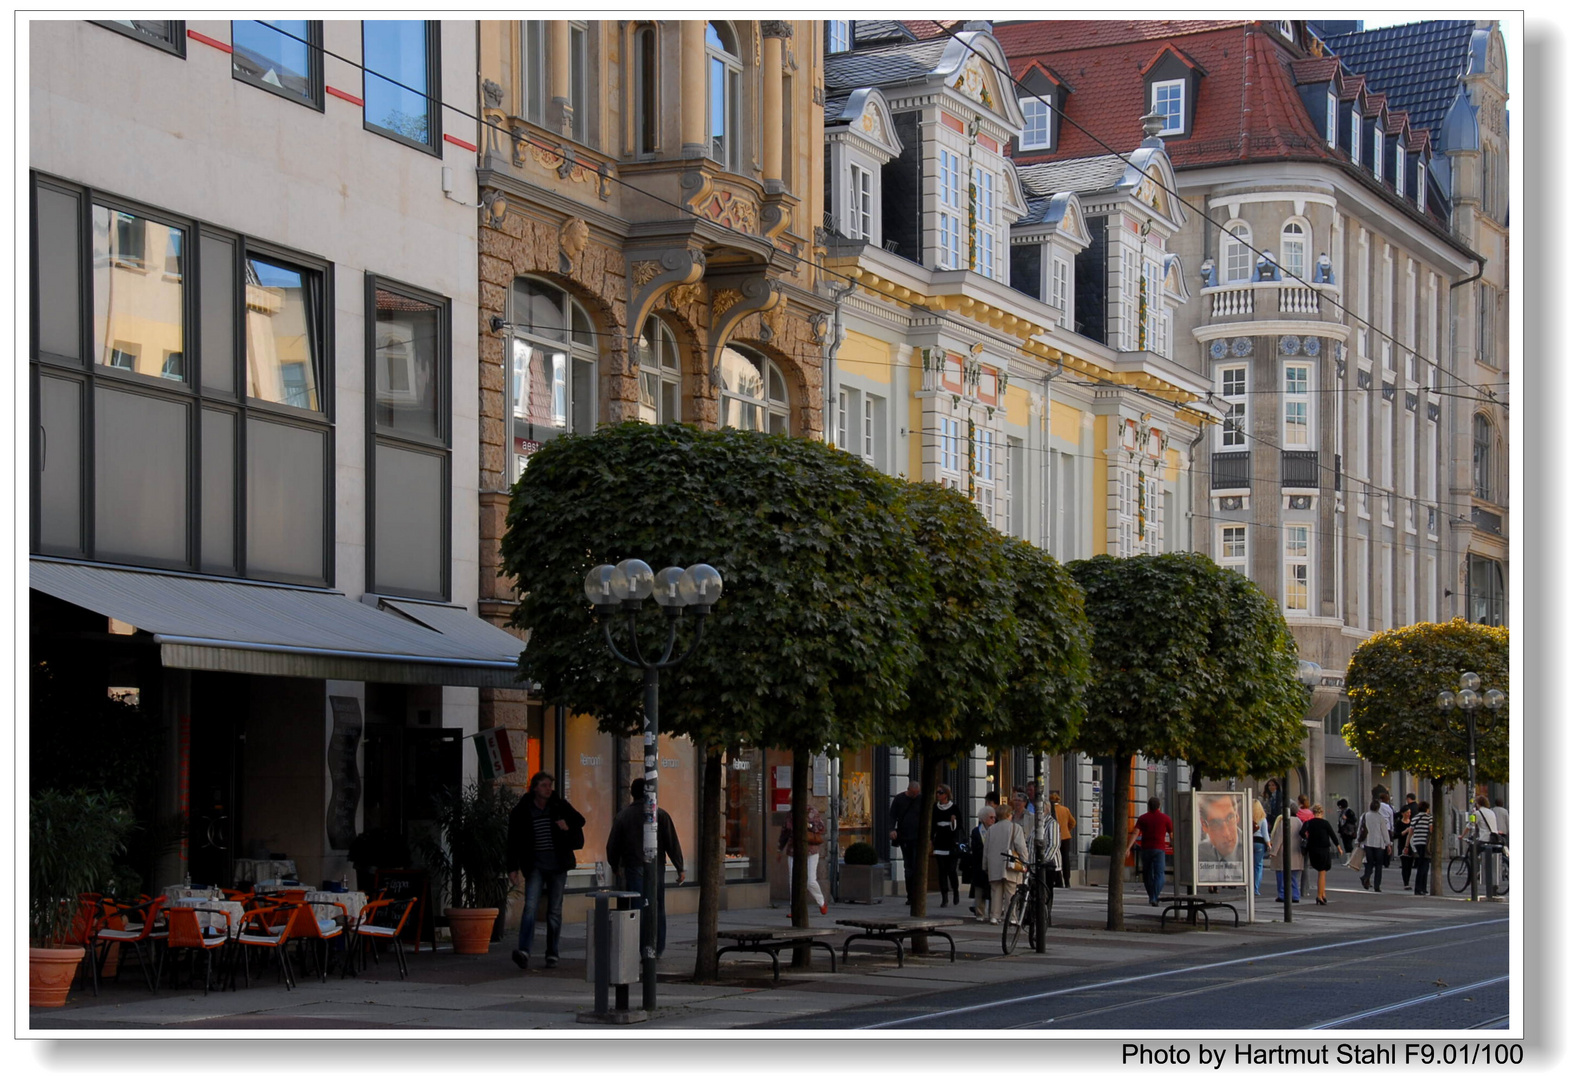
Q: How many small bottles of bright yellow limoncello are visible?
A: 0